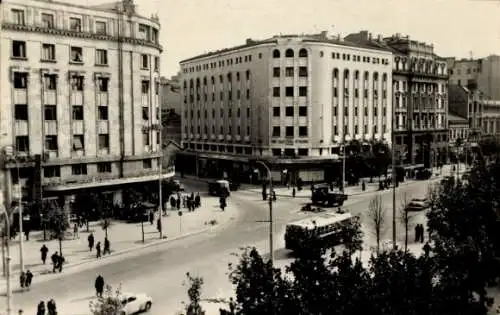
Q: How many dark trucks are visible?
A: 1